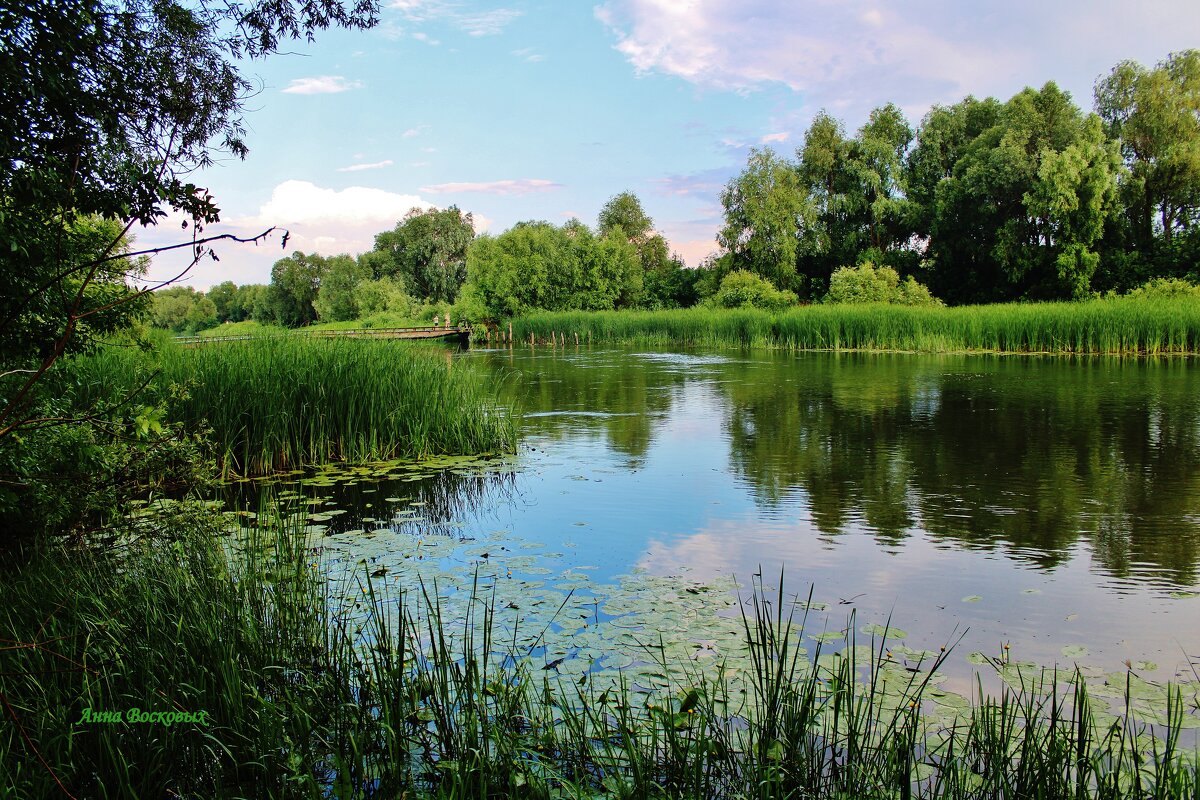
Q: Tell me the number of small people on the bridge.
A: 2